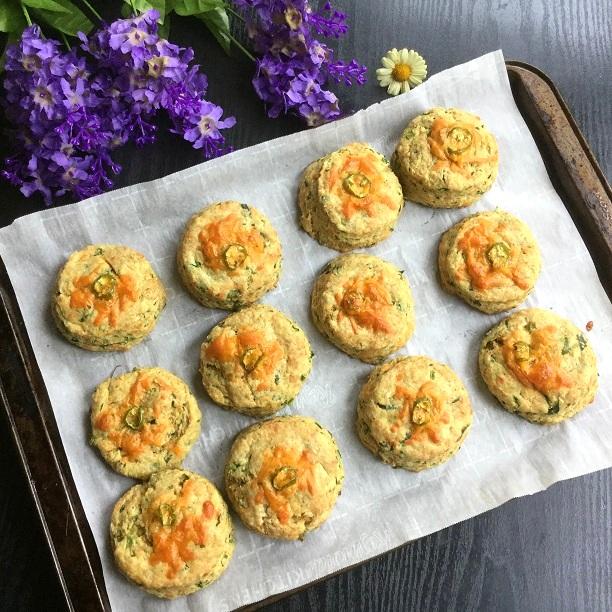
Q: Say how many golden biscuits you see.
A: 12